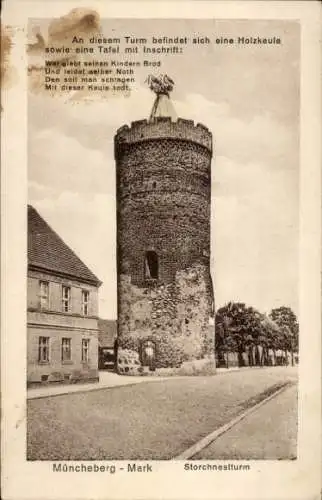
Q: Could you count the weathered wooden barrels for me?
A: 0